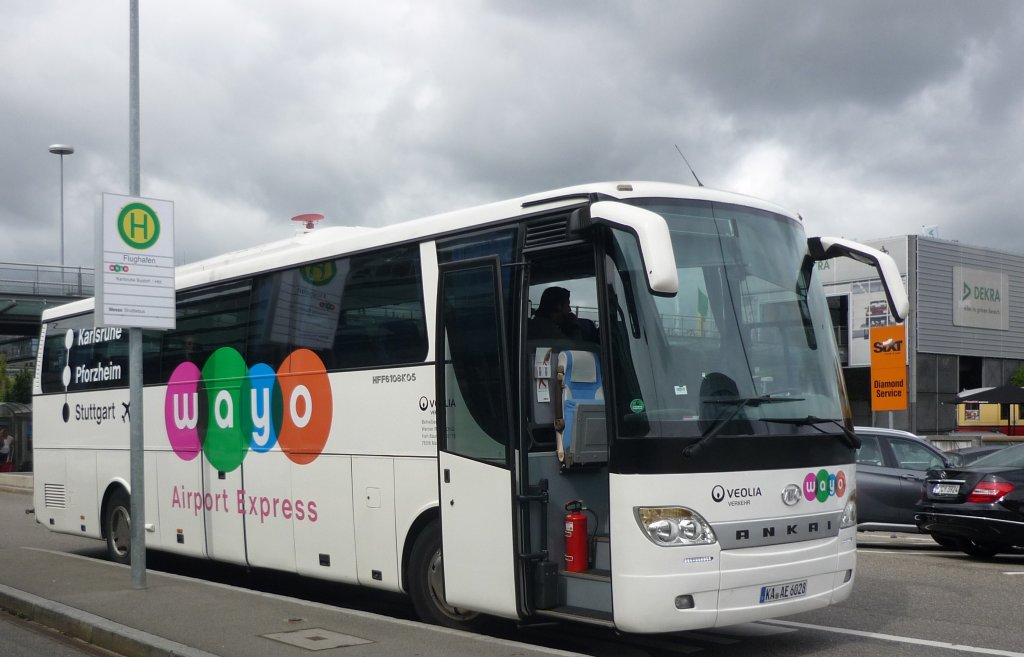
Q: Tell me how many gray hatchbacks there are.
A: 1